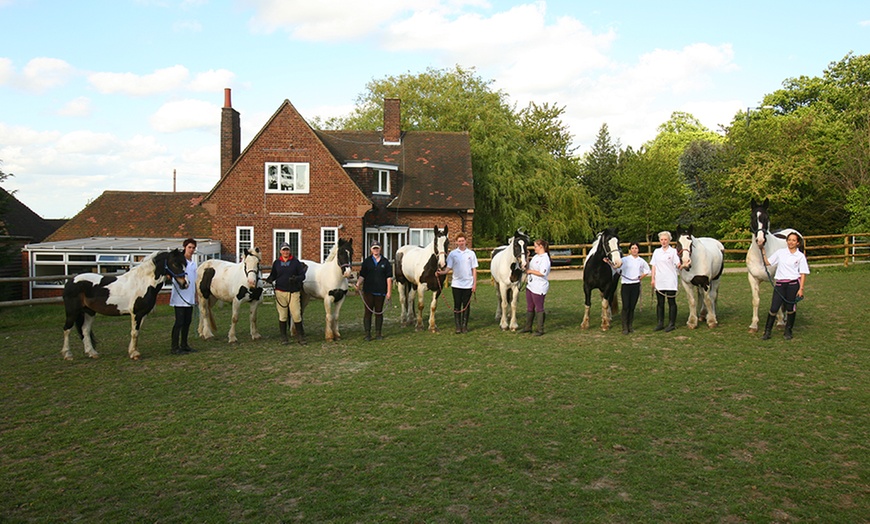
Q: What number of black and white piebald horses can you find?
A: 8